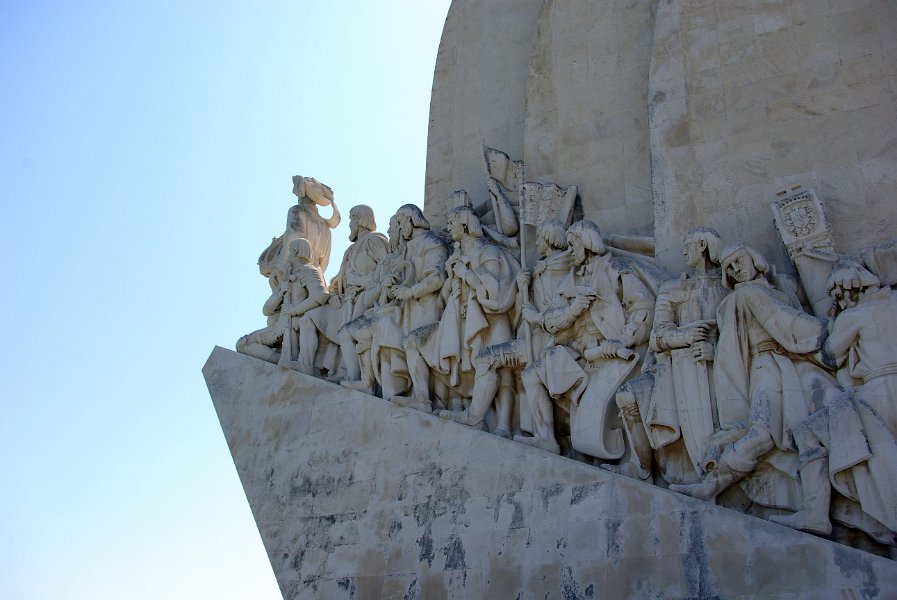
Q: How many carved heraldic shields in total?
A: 1